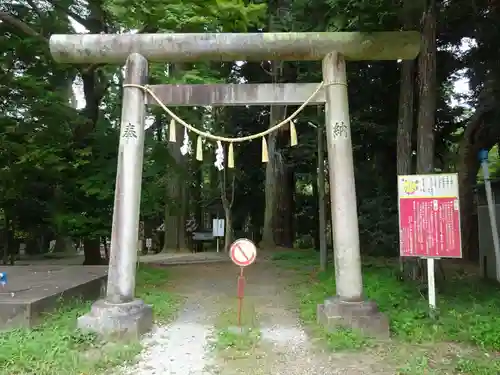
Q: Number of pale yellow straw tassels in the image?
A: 5